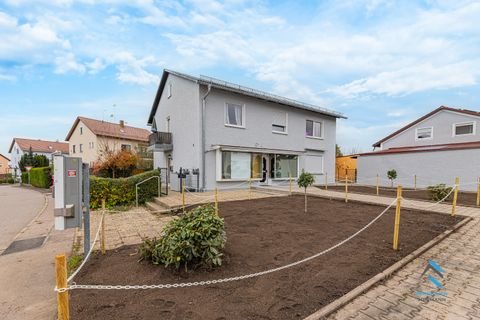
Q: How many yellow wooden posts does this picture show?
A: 13